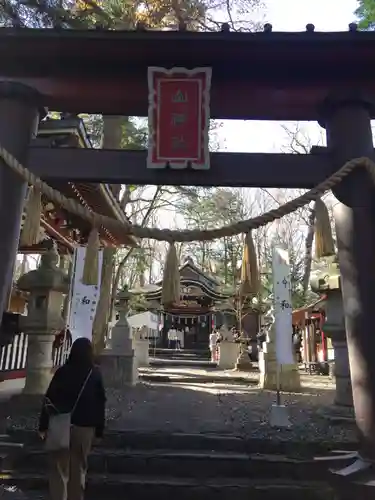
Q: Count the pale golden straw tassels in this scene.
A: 5